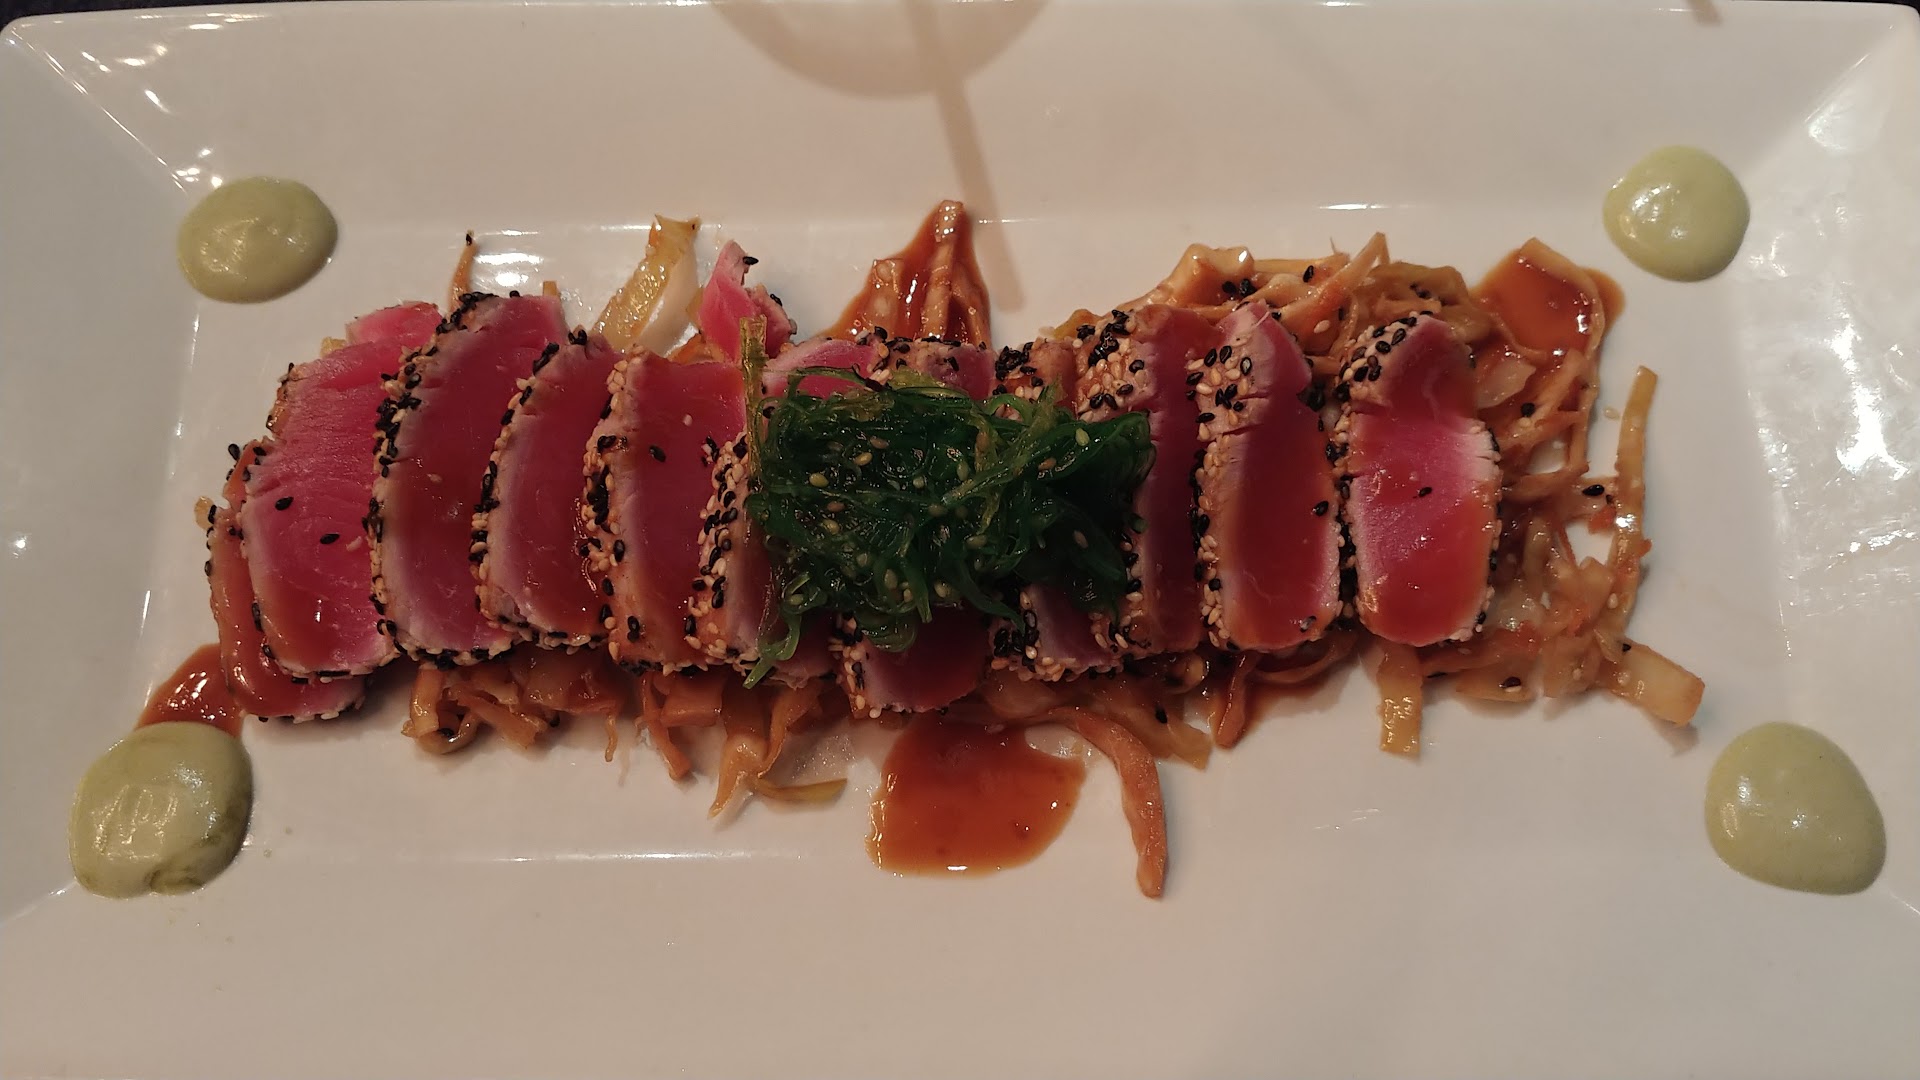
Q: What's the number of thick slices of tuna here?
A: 11